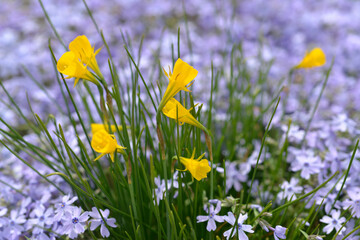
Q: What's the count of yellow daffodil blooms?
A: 8